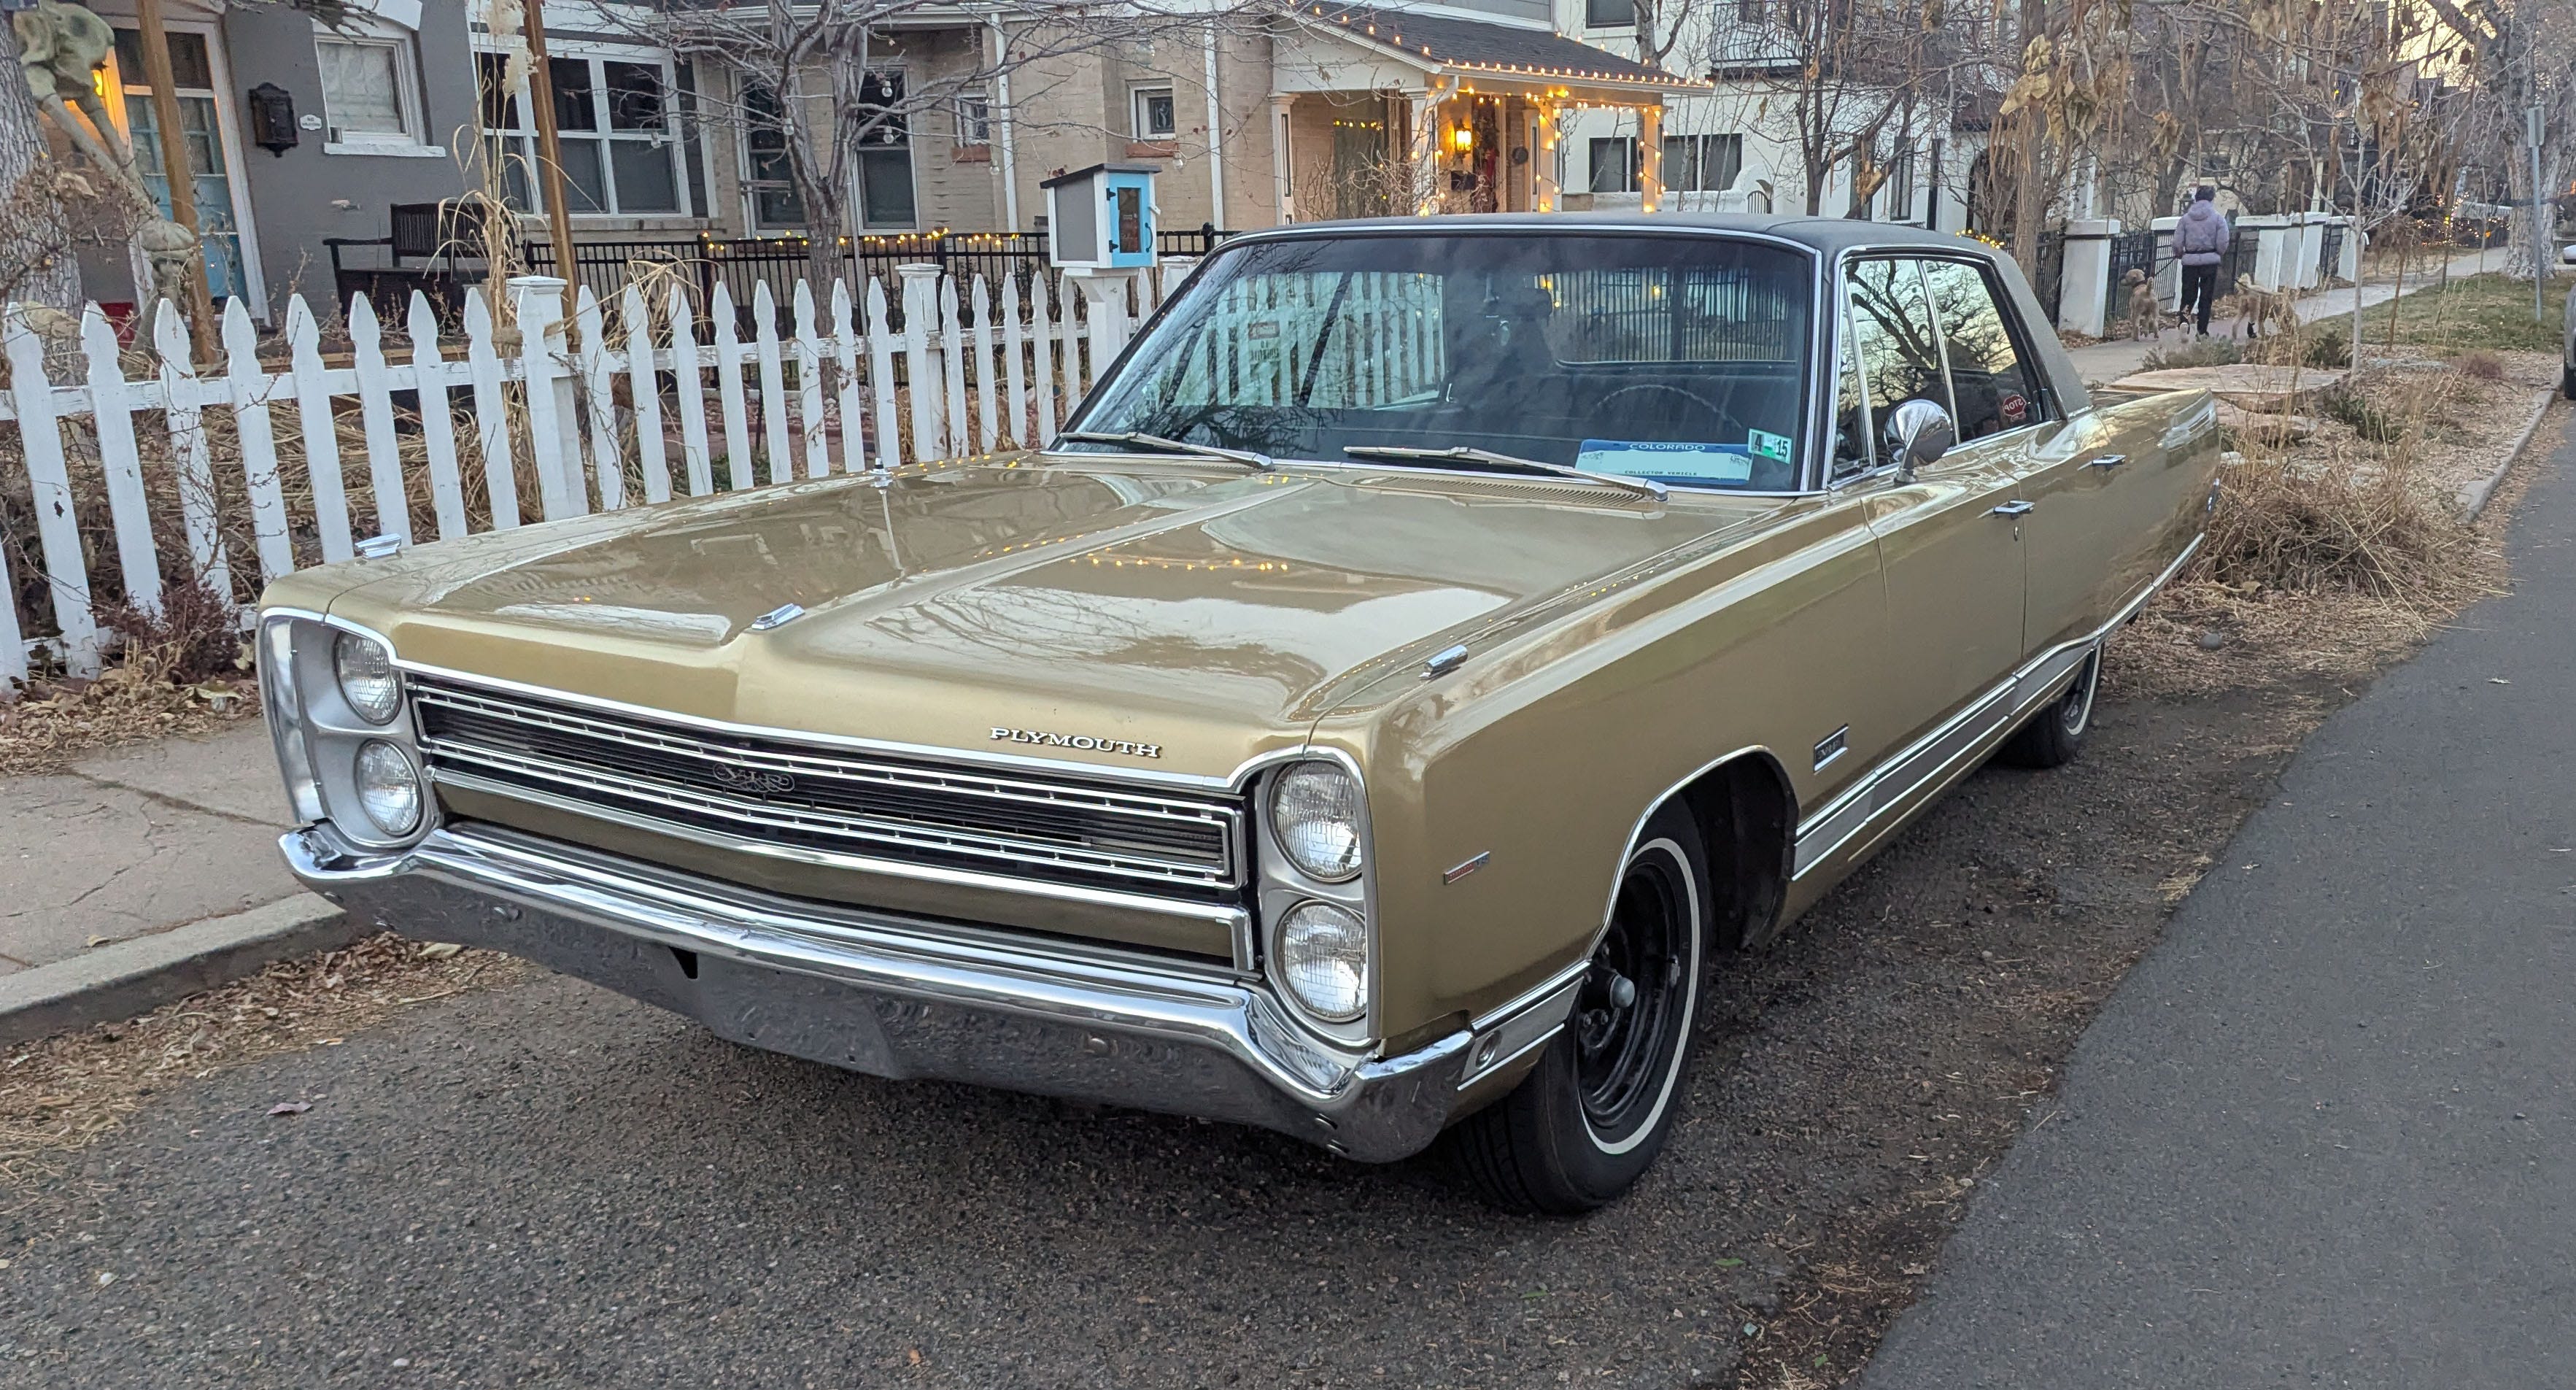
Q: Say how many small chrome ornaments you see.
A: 3